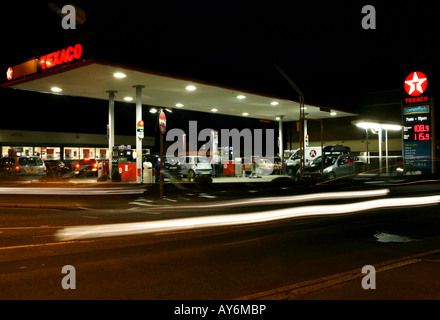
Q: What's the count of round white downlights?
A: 12